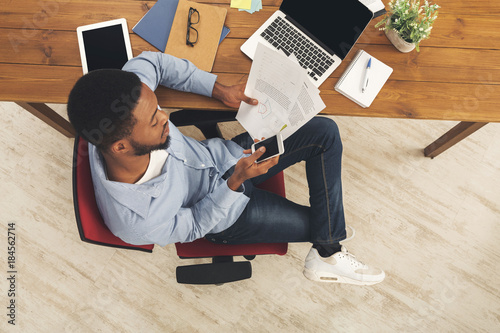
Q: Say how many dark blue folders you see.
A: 1